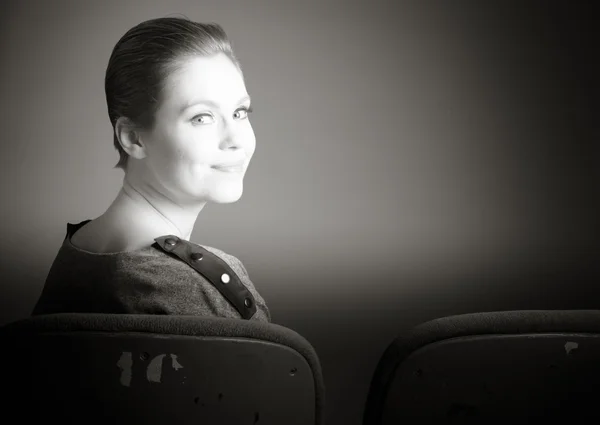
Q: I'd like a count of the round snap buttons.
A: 4